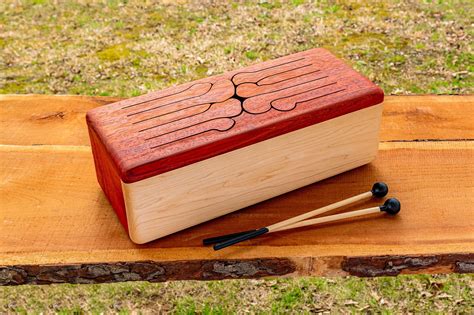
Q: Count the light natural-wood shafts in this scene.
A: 2